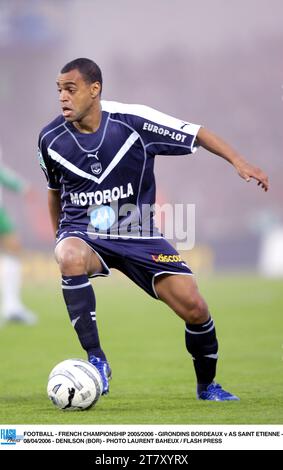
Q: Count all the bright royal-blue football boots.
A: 2